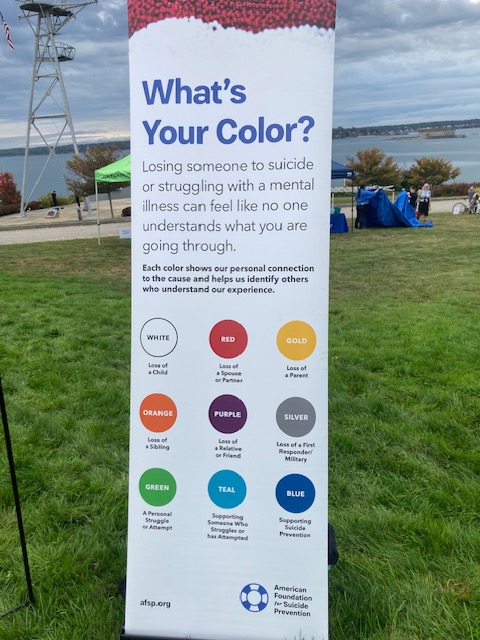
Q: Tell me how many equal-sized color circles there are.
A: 9